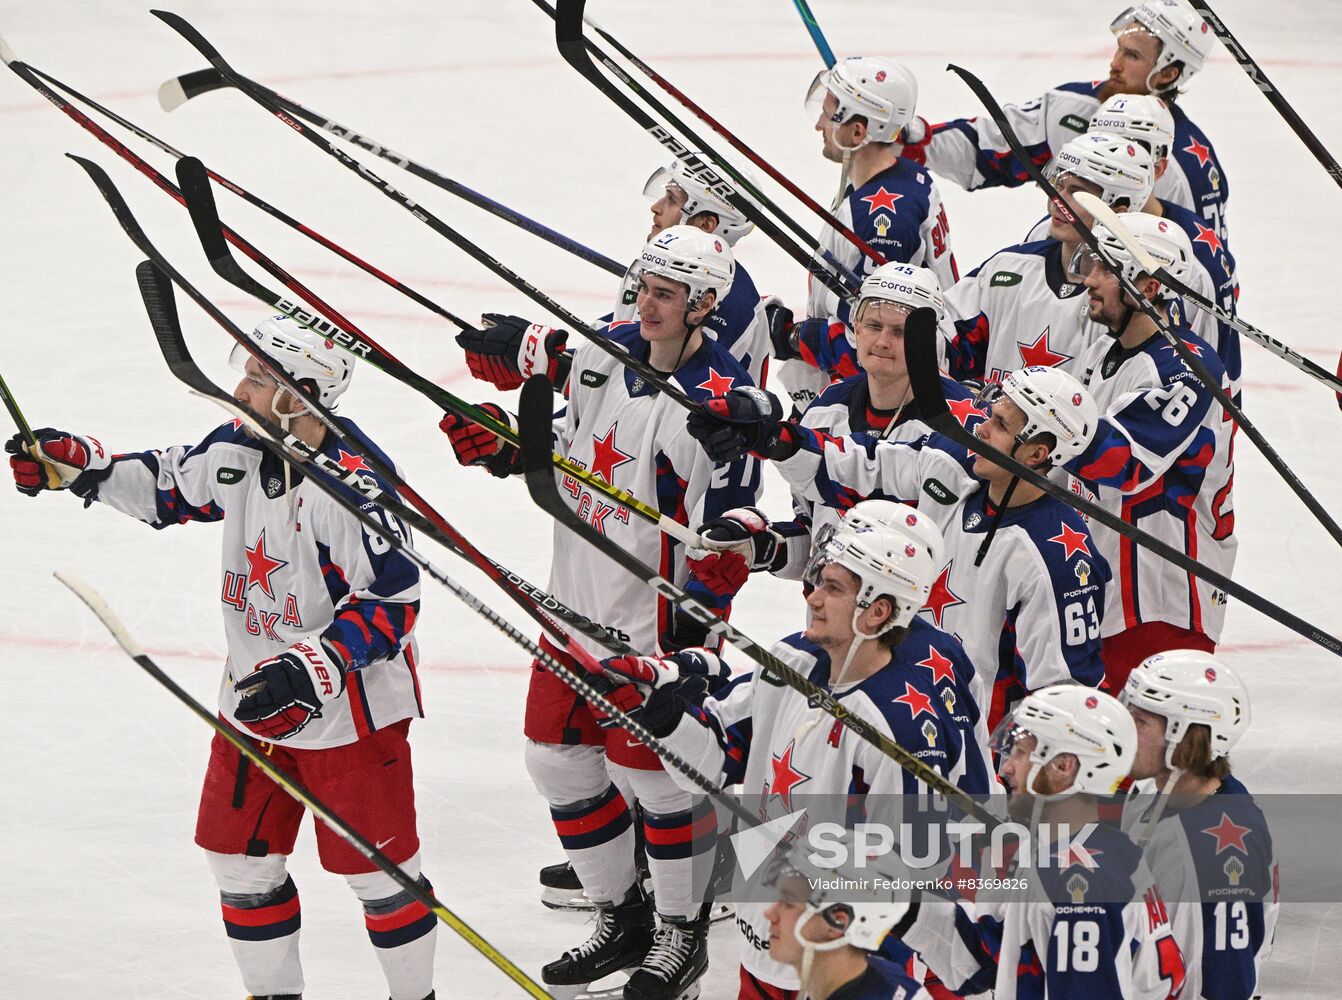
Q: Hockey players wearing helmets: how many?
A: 15